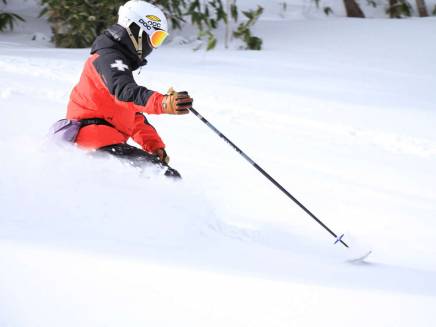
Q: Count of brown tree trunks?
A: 3